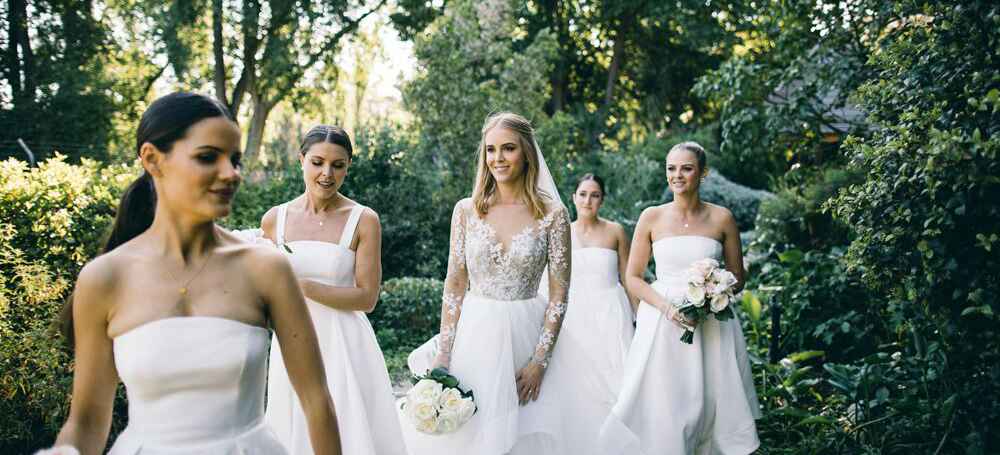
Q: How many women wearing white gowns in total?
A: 5